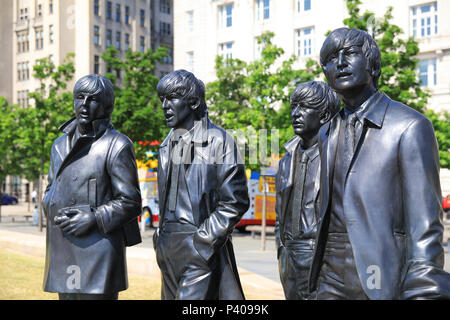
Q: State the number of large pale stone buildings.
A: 2